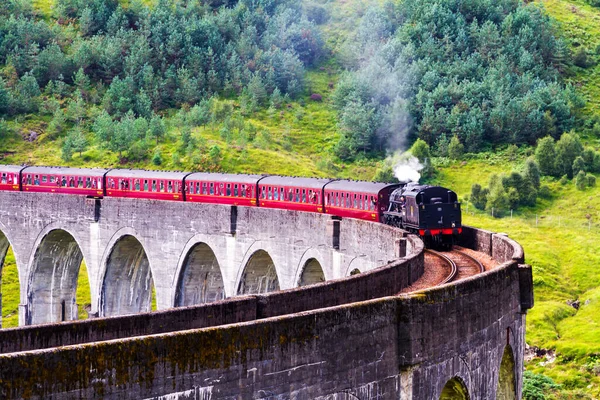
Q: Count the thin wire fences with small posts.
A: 1